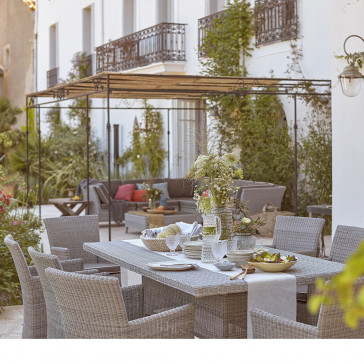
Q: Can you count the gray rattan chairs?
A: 7